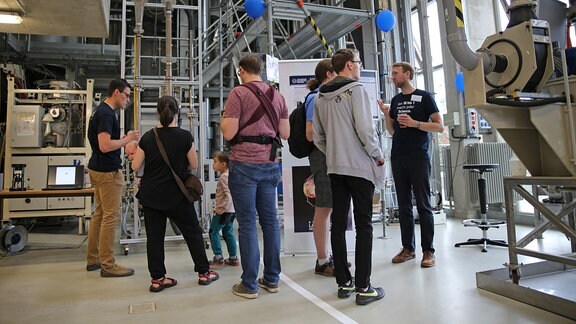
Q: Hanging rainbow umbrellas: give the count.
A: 0